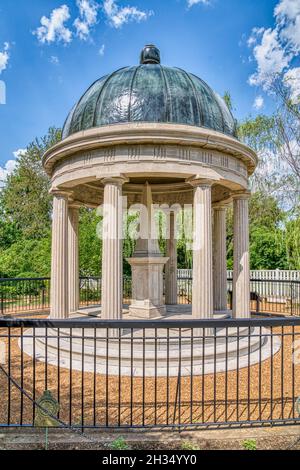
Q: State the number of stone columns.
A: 7